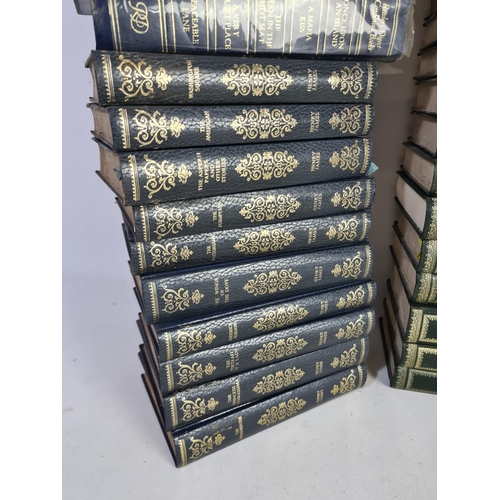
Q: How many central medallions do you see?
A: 10